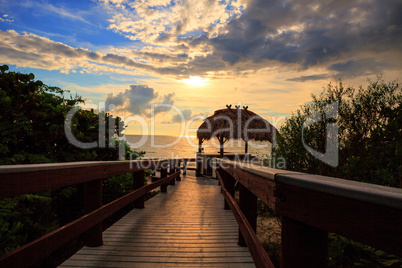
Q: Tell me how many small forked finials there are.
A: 3